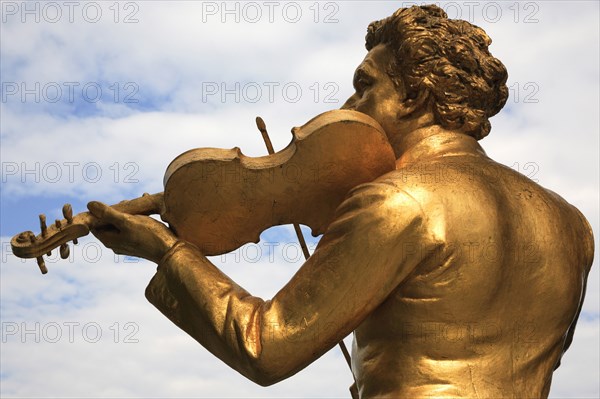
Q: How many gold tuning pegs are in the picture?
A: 4